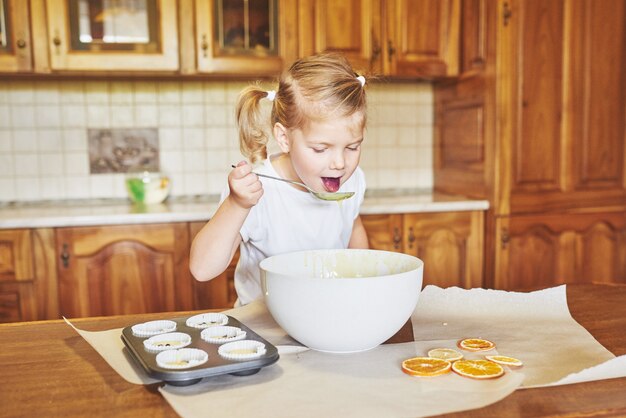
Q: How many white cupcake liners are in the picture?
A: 6